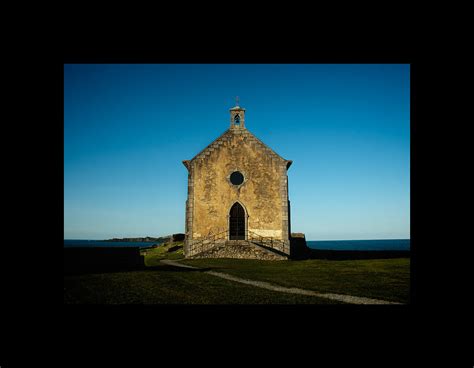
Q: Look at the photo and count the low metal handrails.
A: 2